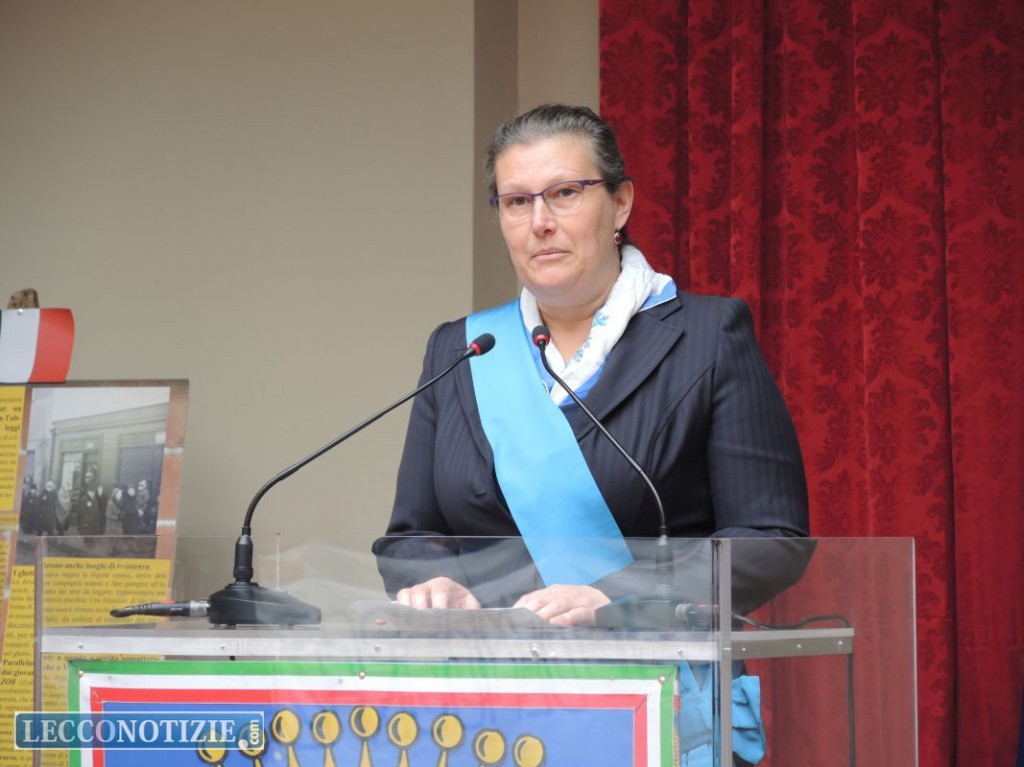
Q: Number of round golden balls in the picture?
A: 9